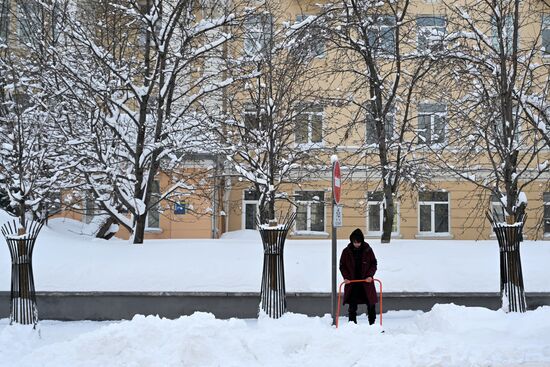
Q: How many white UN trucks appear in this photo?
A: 0